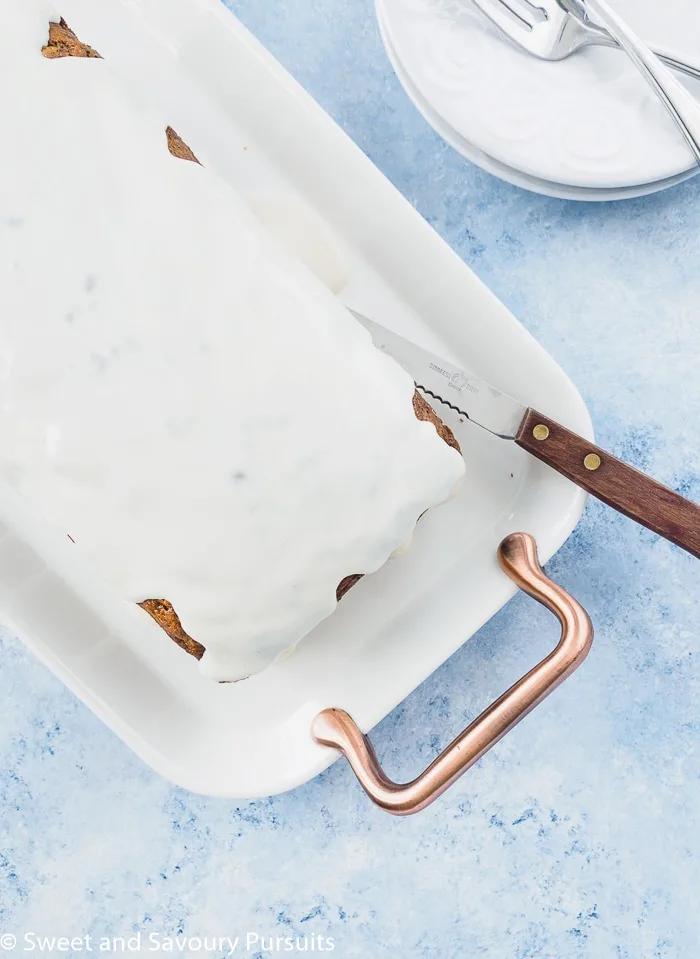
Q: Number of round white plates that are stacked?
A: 2